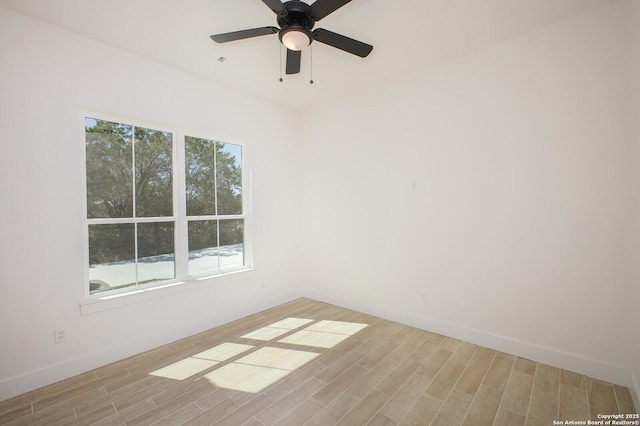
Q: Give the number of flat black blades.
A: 5